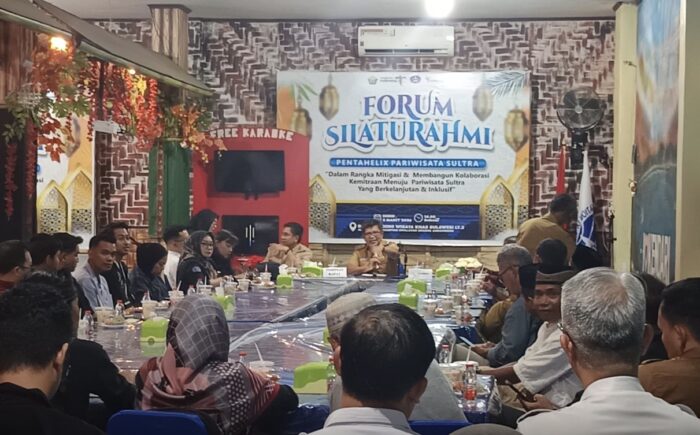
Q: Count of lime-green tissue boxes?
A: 9